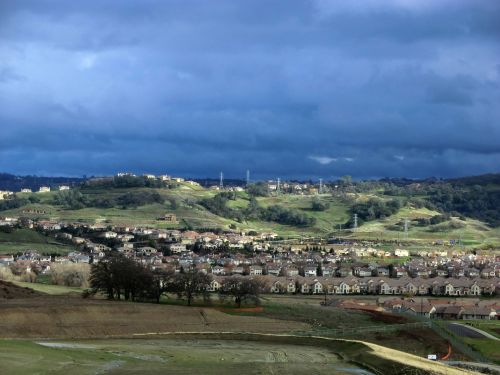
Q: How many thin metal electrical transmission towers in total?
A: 6